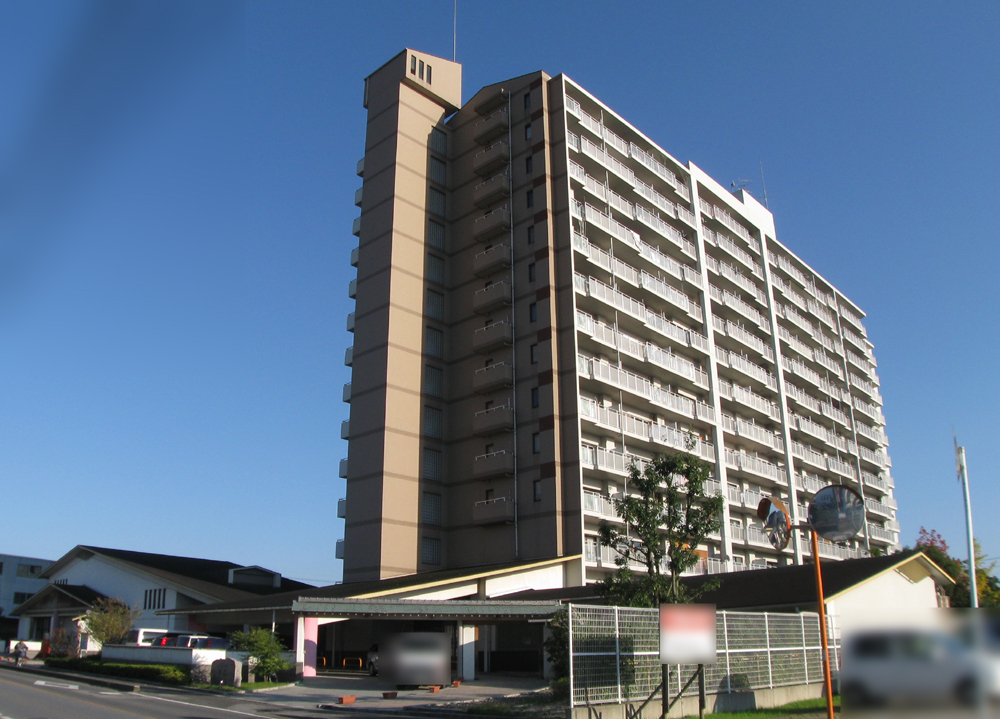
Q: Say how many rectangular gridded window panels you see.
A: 12